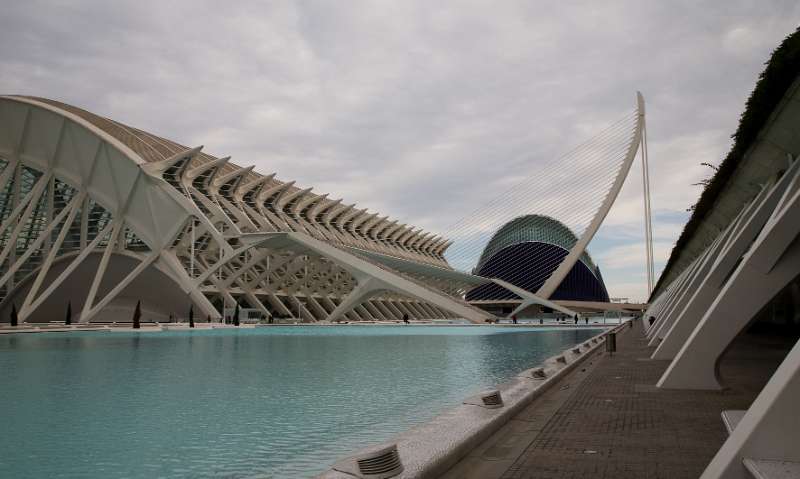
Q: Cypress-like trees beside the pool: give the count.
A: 5